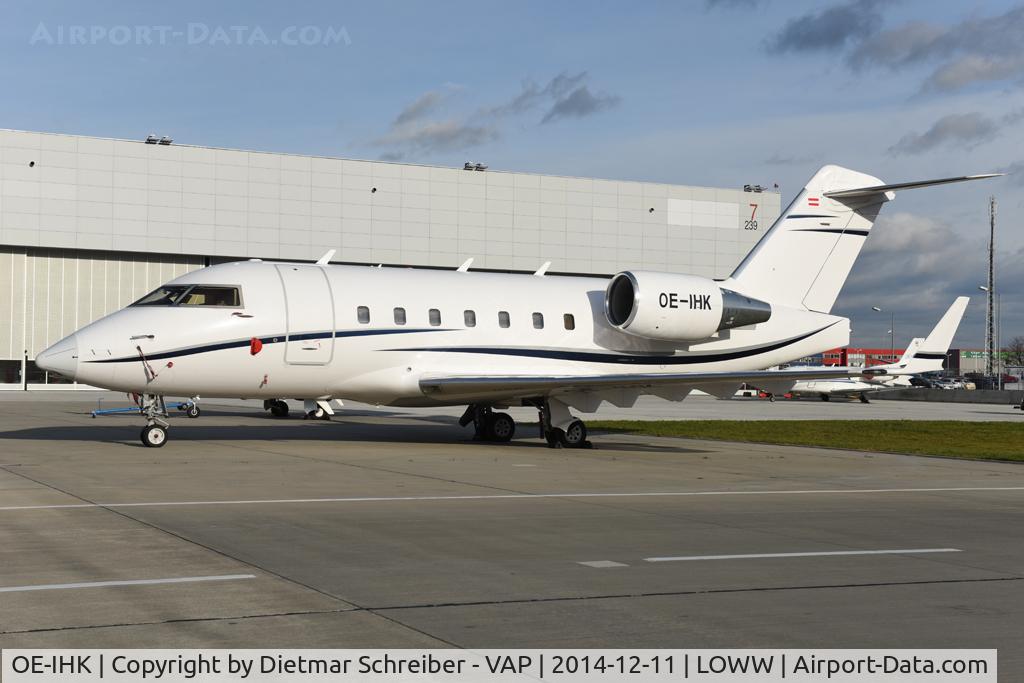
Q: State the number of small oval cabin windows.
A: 7